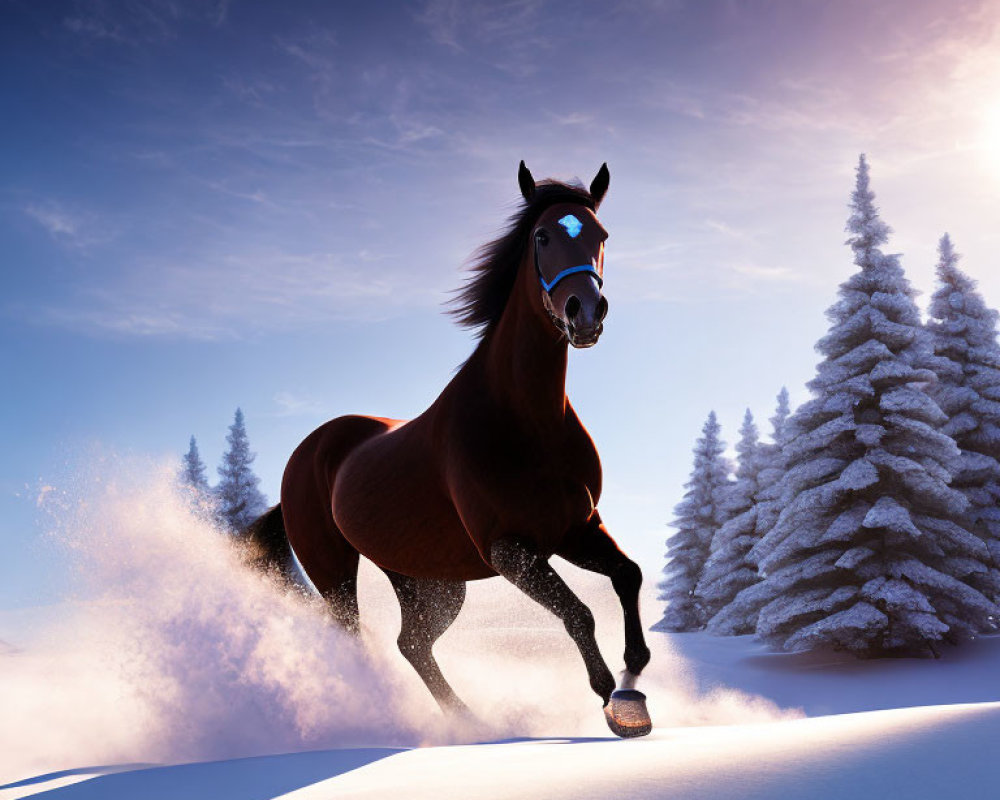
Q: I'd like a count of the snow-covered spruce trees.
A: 7